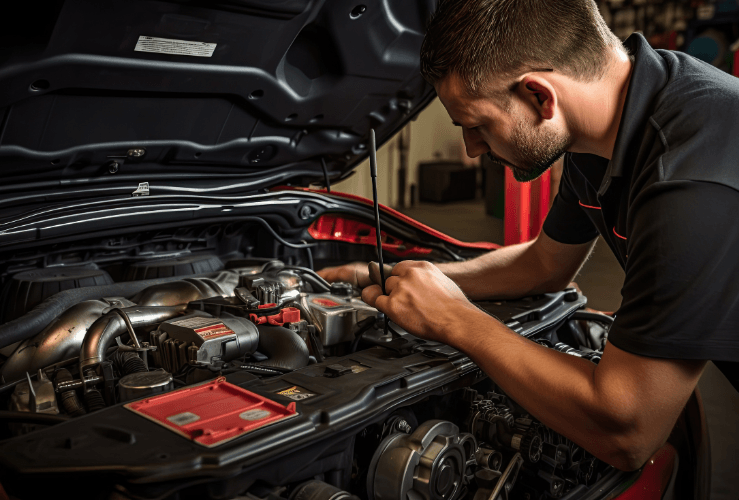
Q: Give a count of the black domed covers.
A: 2